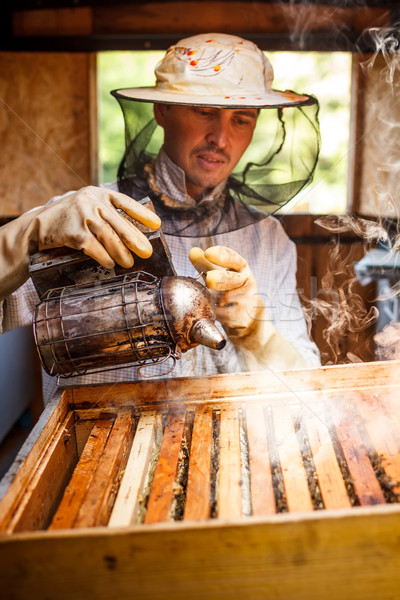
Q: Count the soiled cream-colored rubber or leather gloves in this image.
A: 2